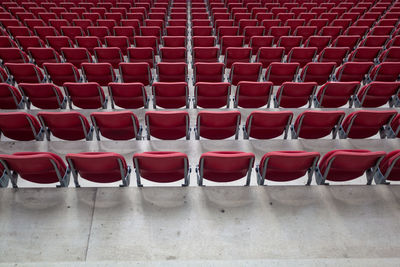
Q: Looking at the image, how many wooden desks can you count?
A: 0